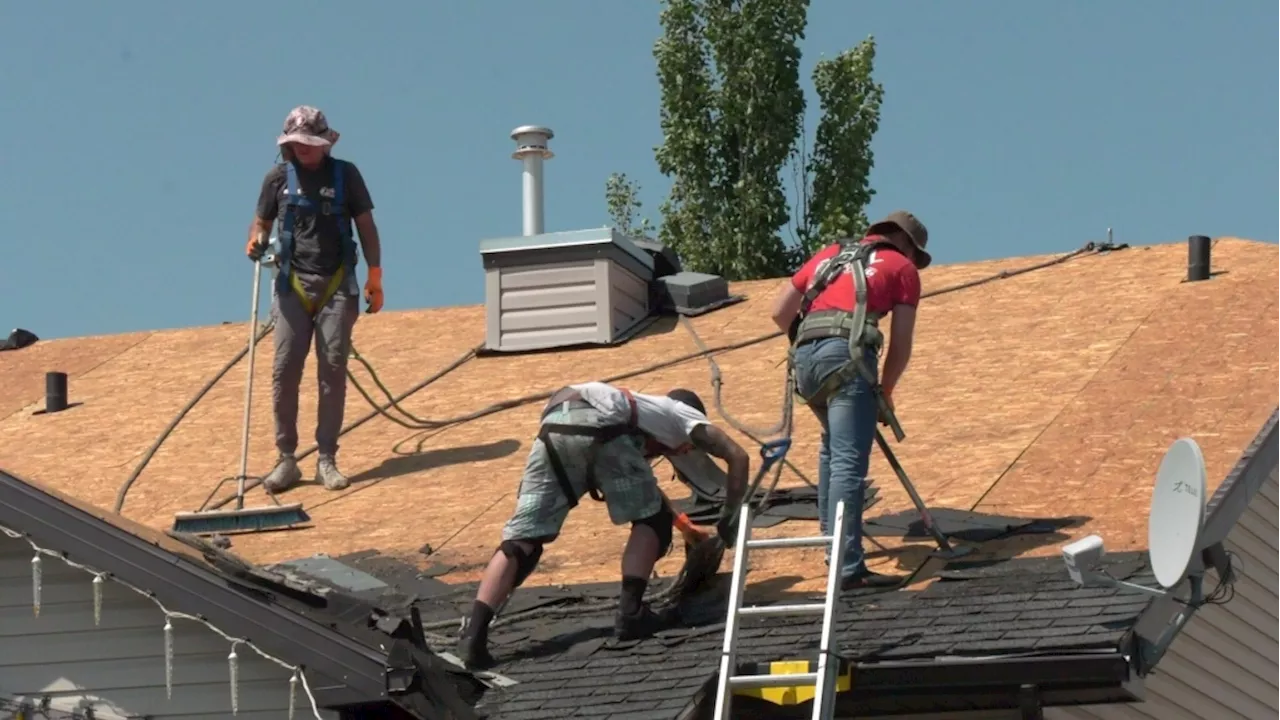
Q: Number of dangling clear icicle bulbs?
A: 5